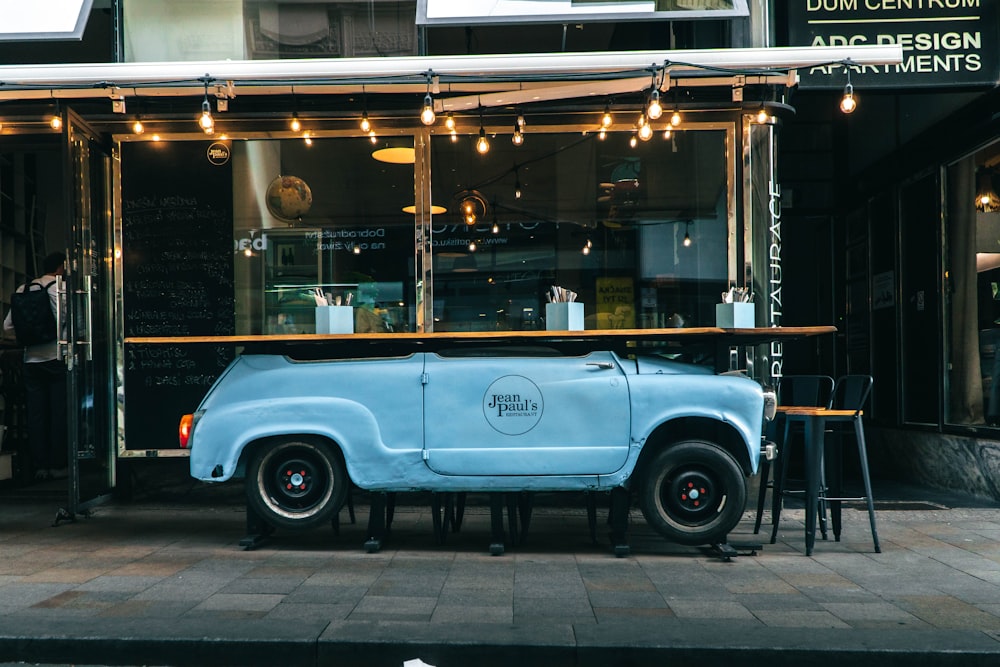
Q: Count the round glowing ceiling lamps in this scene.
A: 2